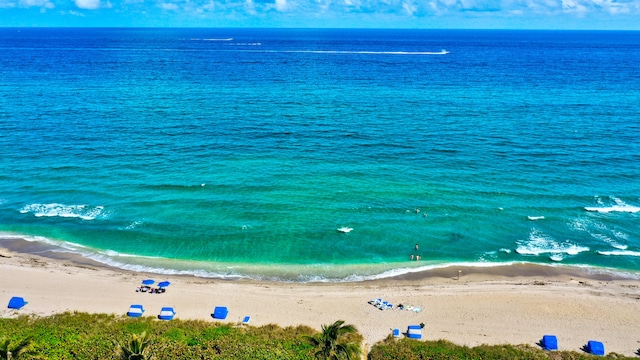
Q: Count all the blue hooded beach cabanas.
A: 7